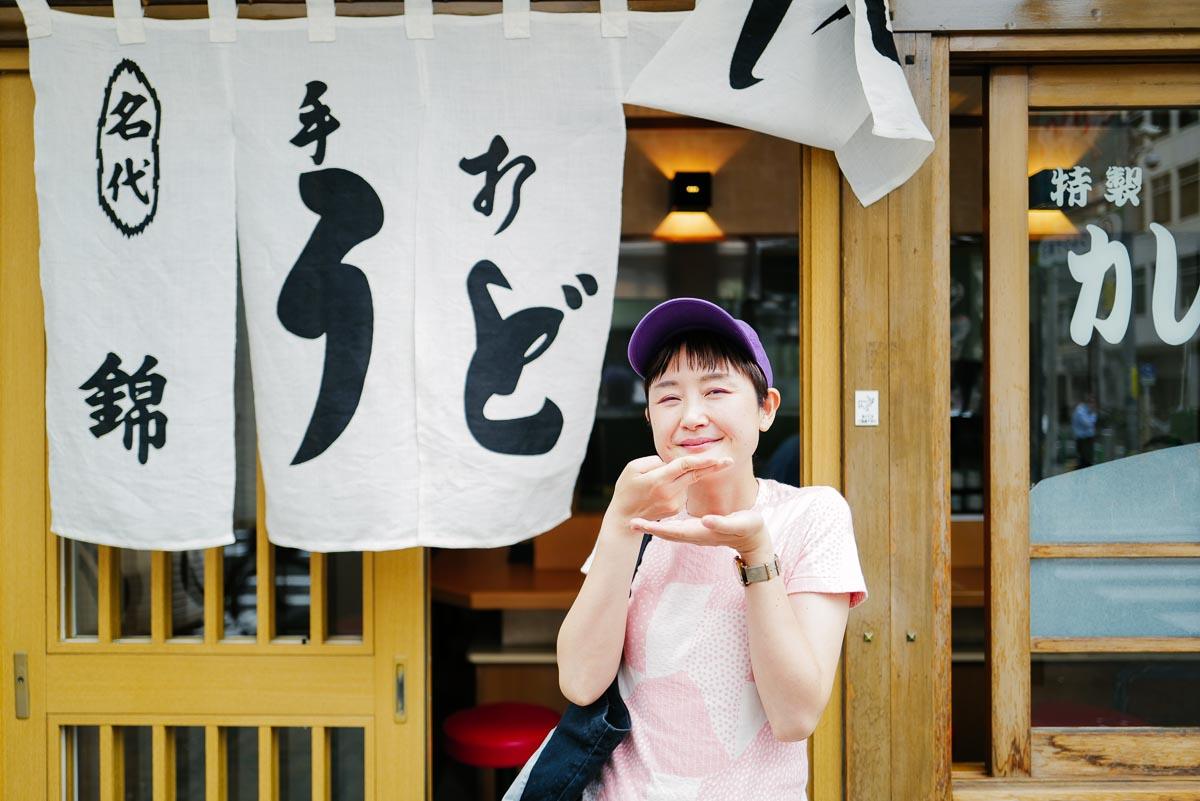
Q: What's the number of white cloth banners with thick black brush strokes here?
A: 4